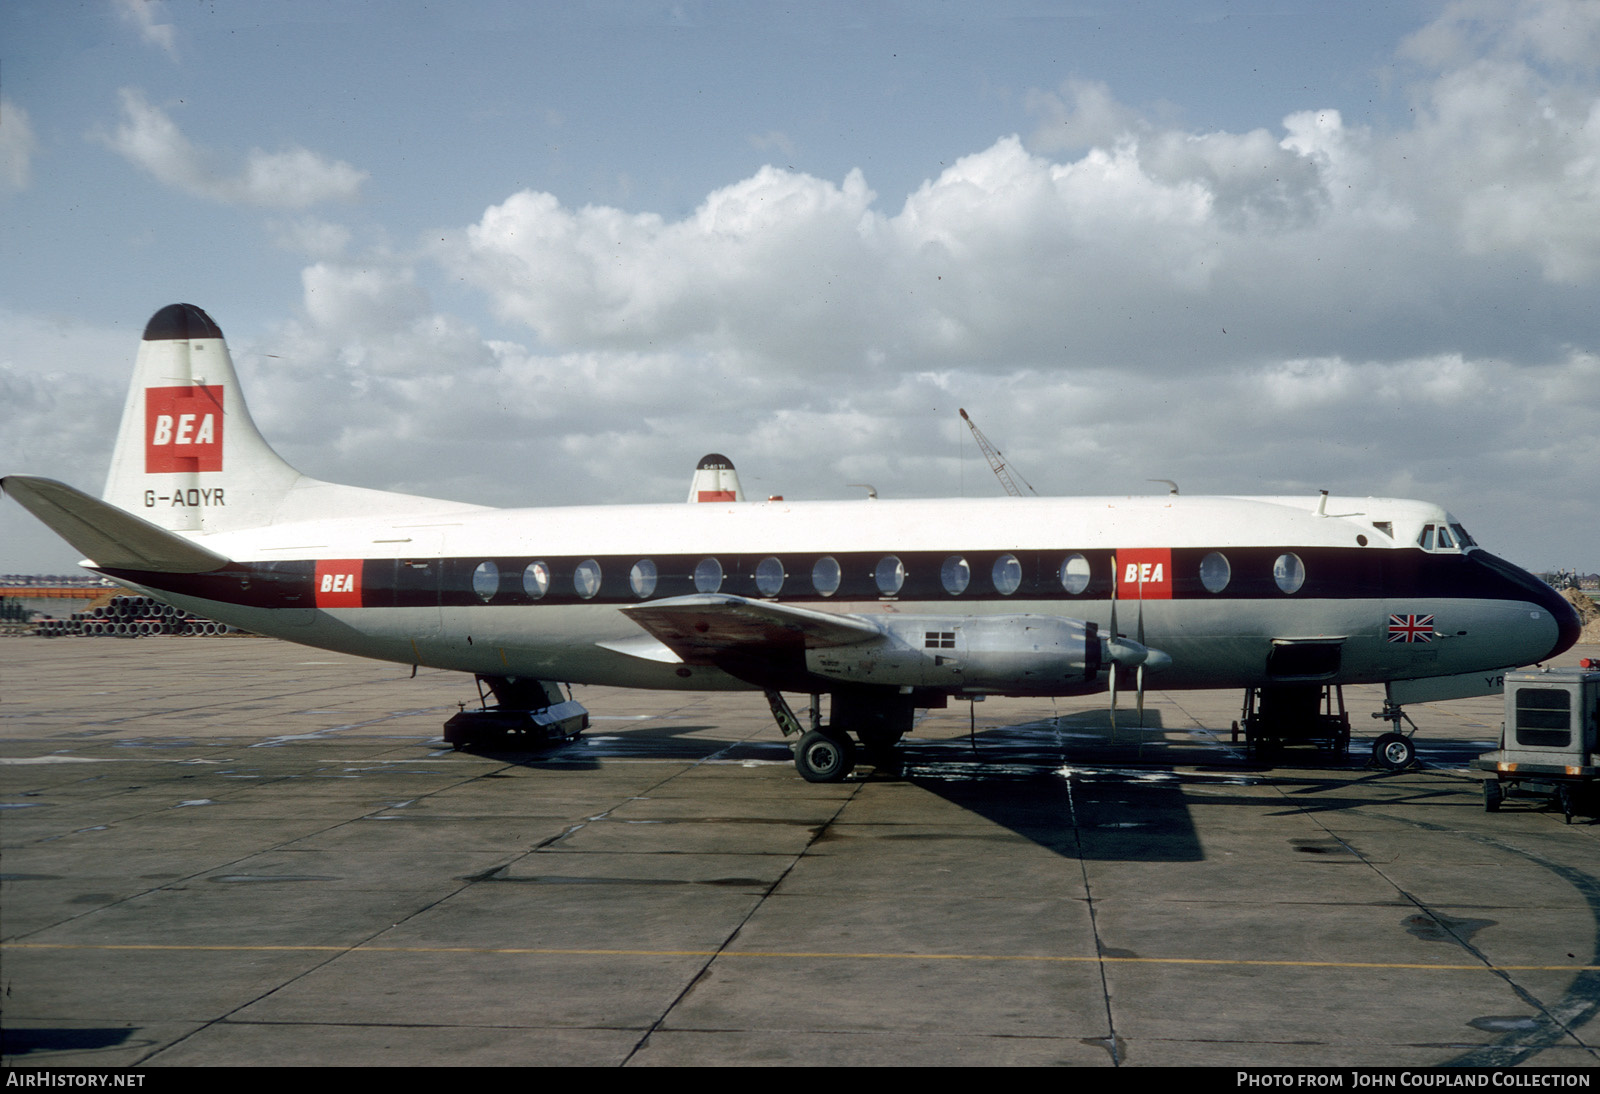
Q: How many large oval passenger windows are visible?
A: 13